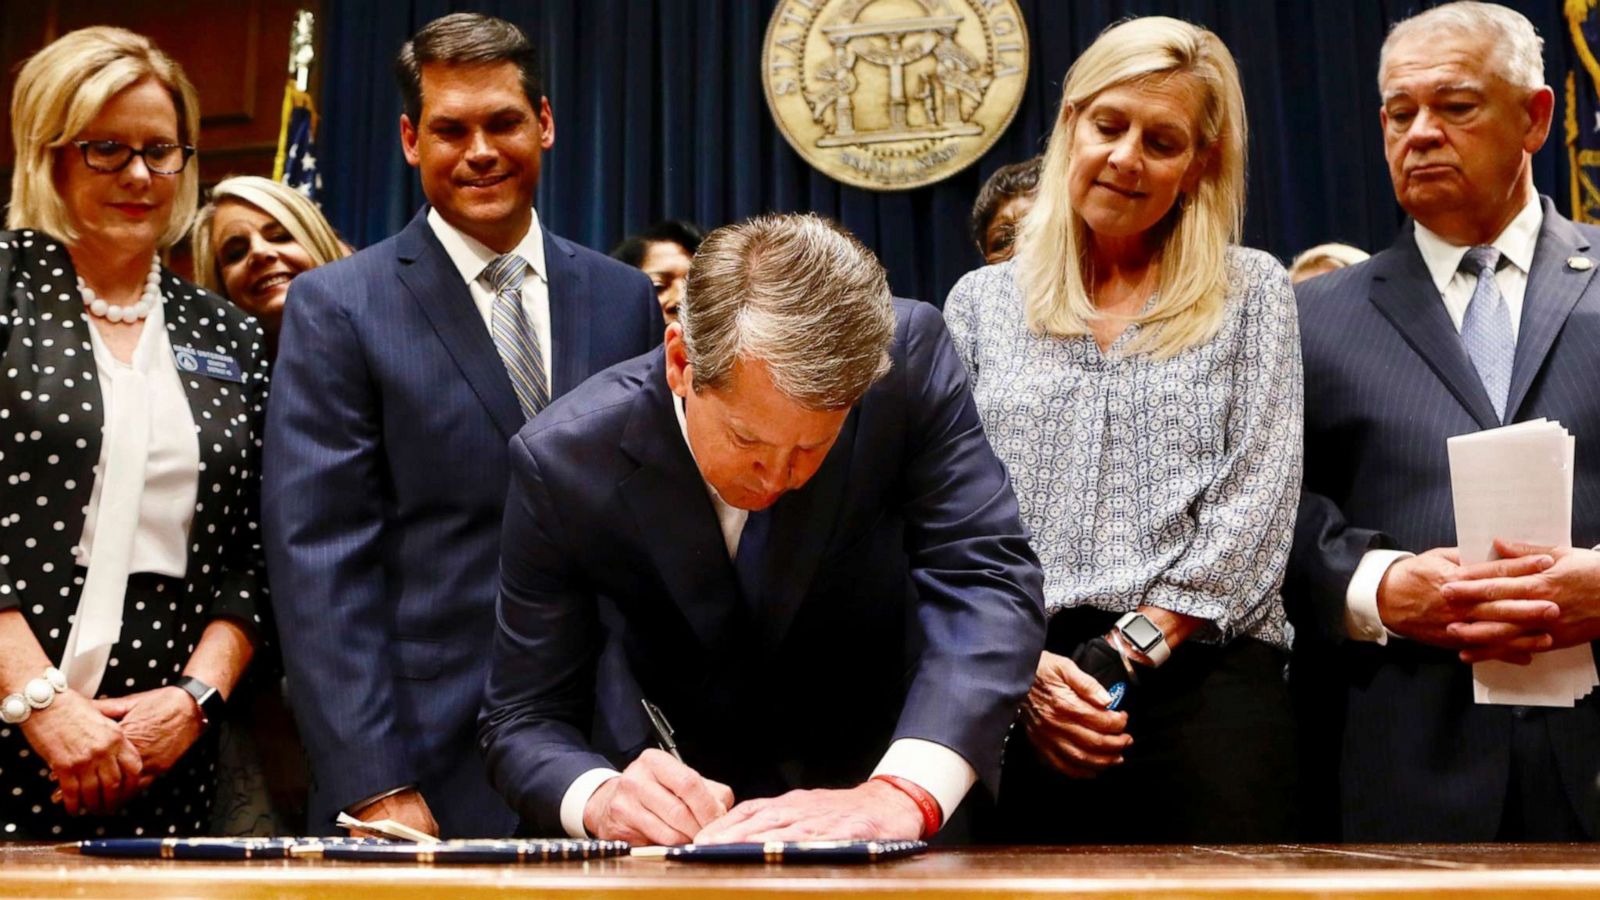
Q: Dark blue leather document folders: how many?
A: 0